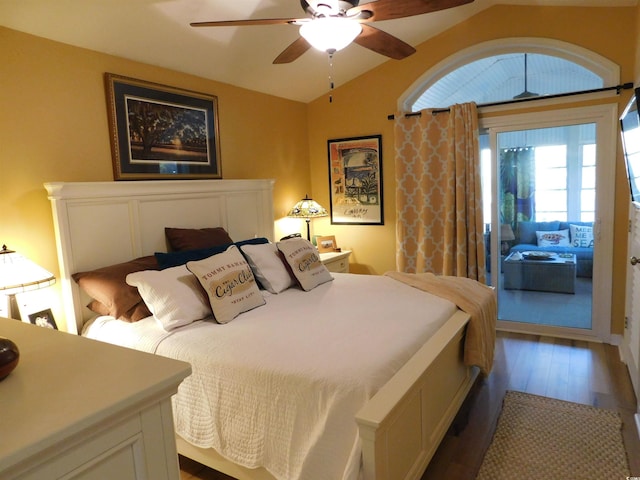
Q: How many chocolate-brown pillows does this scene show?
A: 3